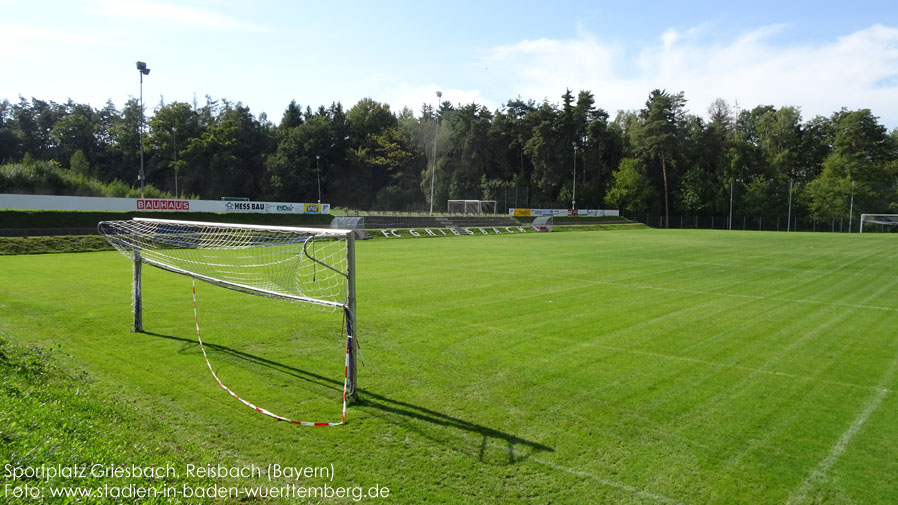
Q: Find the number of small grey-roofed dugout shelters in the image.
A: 2